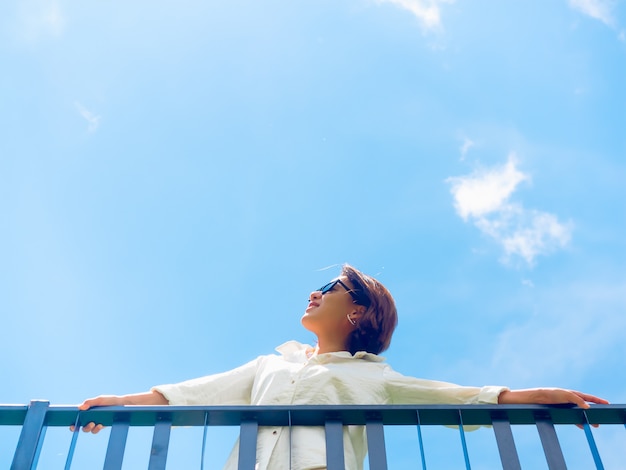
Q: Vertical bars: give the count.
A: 14